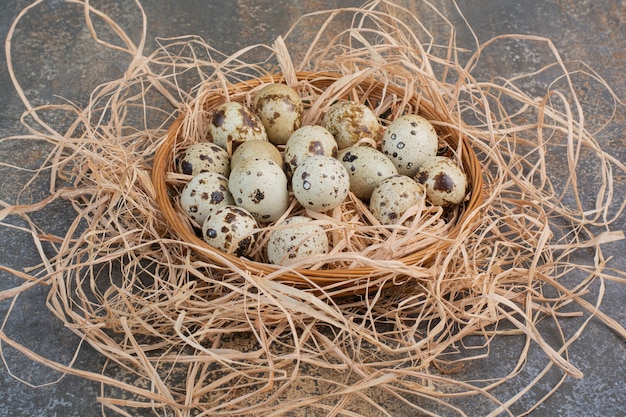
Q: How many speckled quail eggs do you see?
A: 15